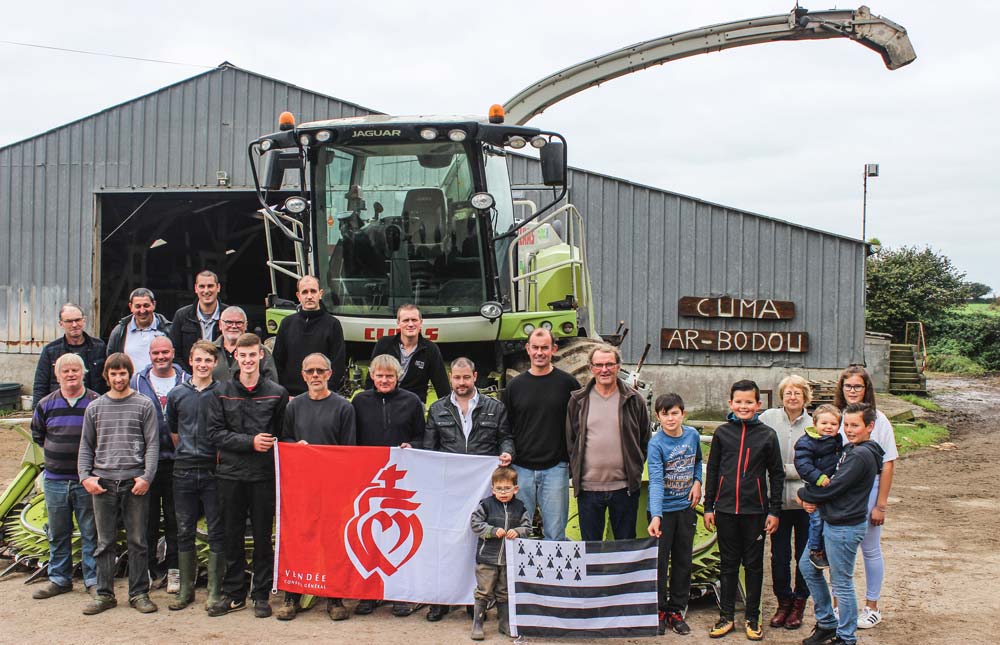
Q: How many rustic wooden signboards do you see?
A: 2